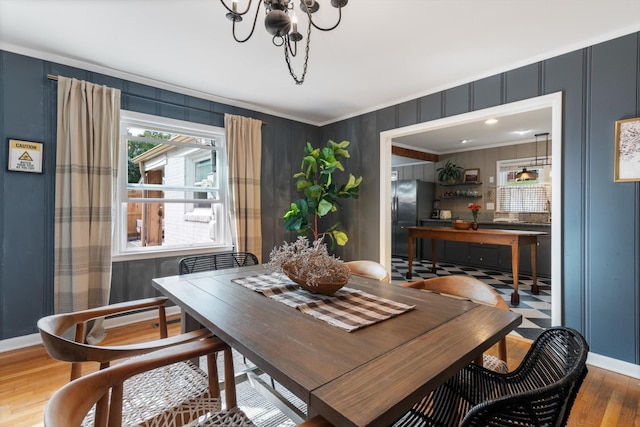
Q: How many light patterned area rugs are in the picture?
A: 1